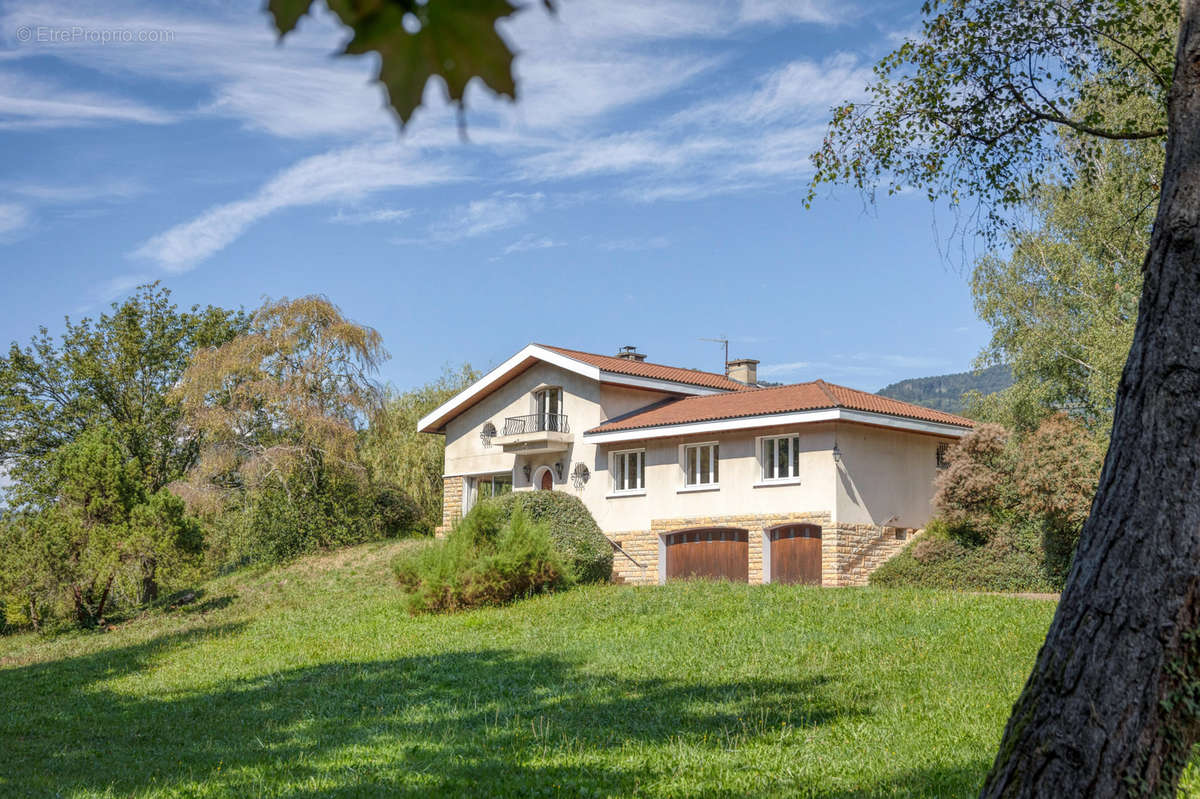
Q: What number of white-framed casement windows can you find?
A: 3